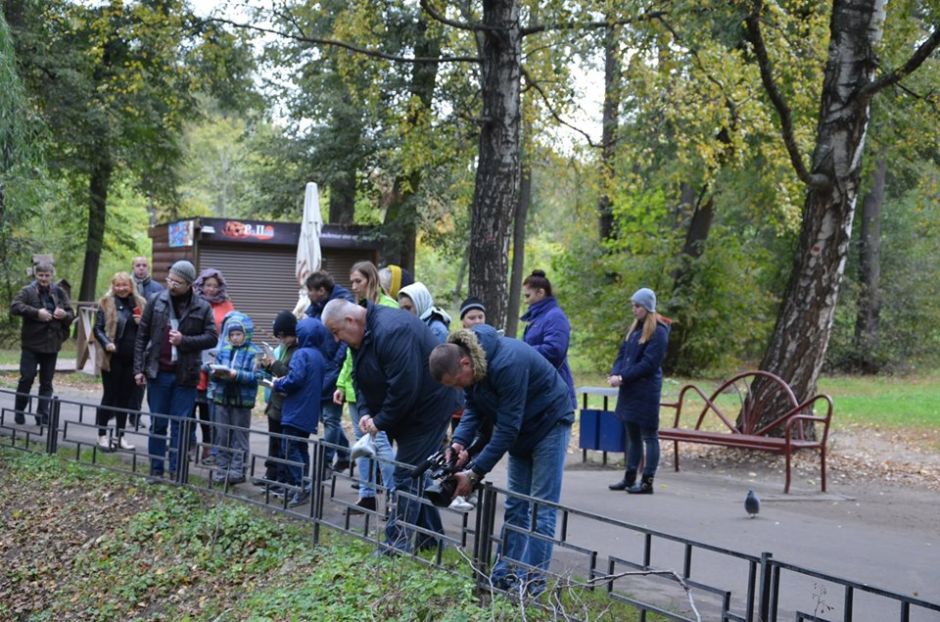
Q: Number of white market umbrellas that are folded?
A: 1